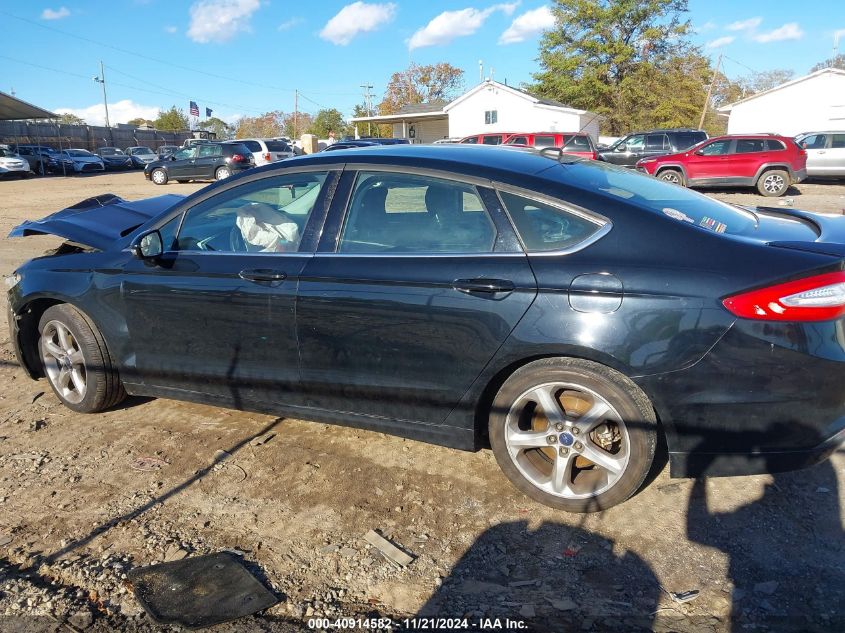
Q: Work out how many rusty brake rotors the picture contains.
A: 1